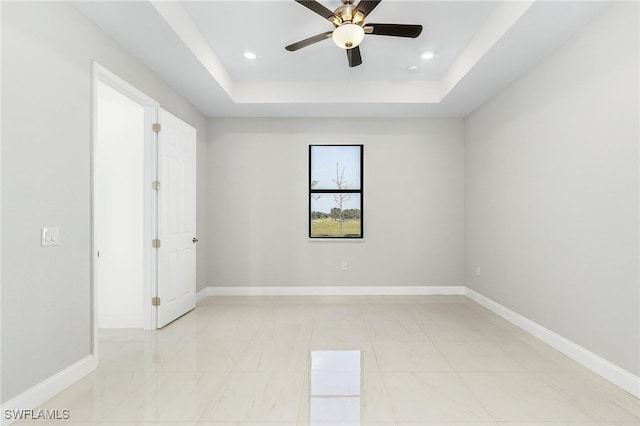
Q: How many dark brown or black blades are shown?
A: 5